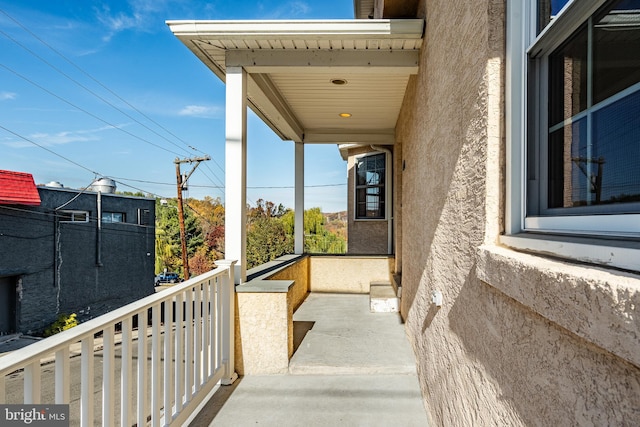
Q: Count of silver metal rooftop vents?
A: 2